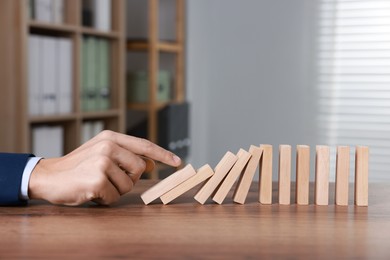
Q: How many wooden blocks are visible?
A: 11